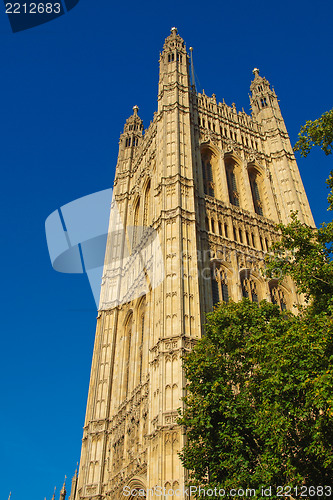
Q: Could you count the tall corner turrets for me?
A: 3